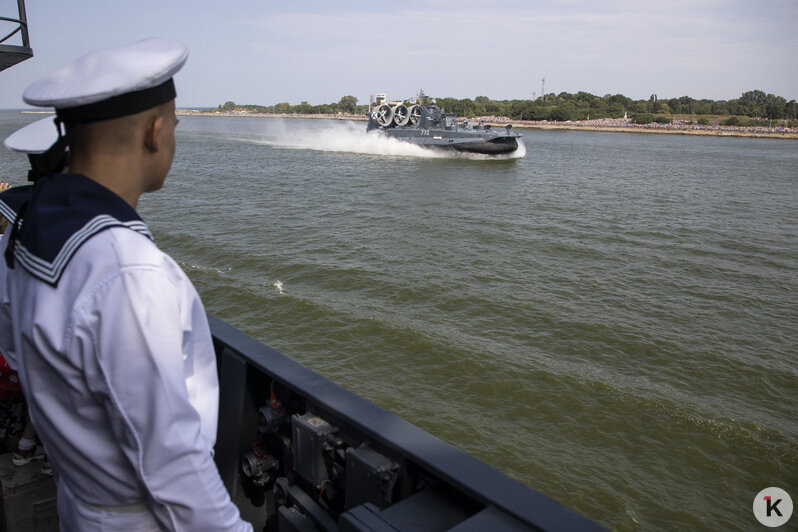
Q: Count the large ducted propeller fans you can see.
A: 3